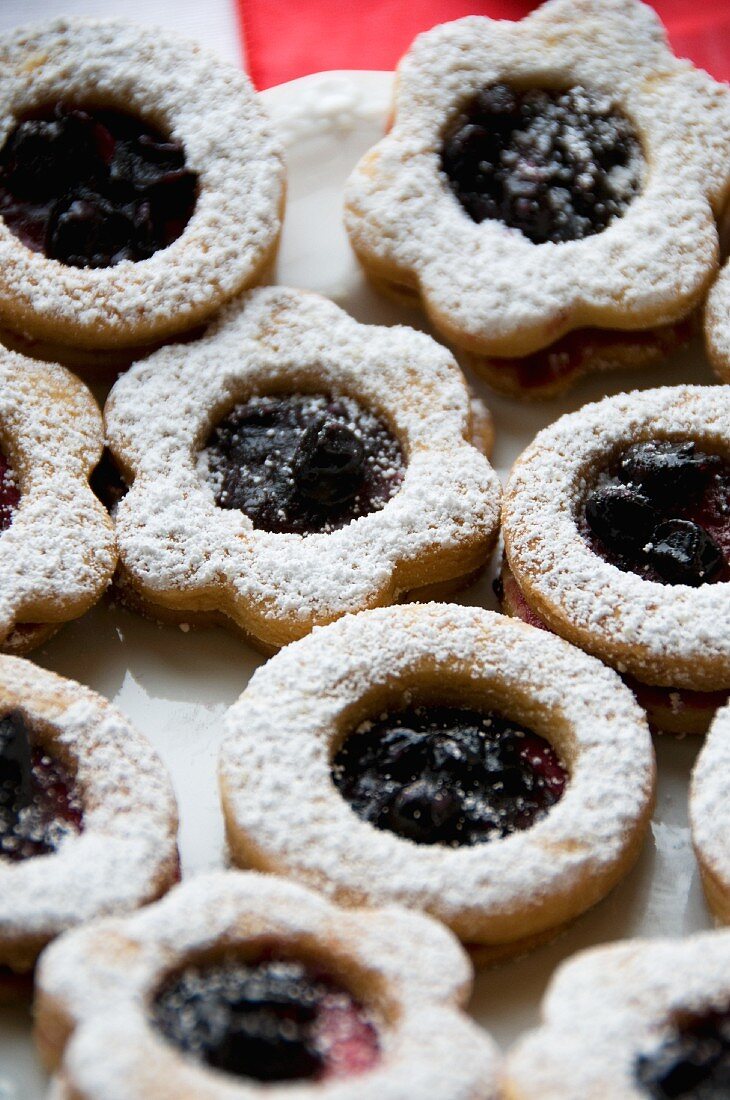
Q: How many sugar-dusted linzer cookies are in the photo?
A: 11